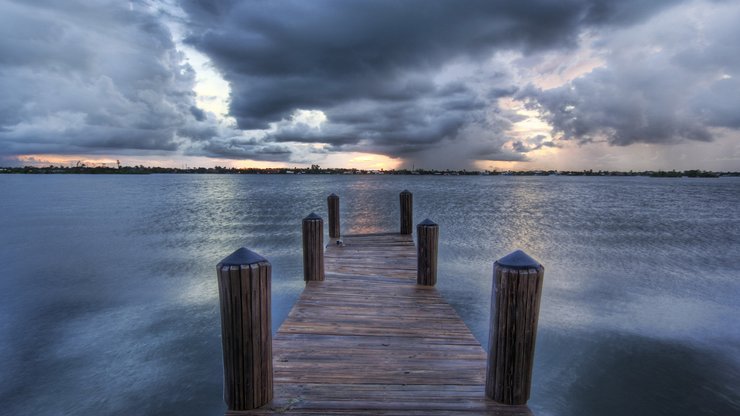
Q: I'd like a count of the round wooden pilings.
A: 6